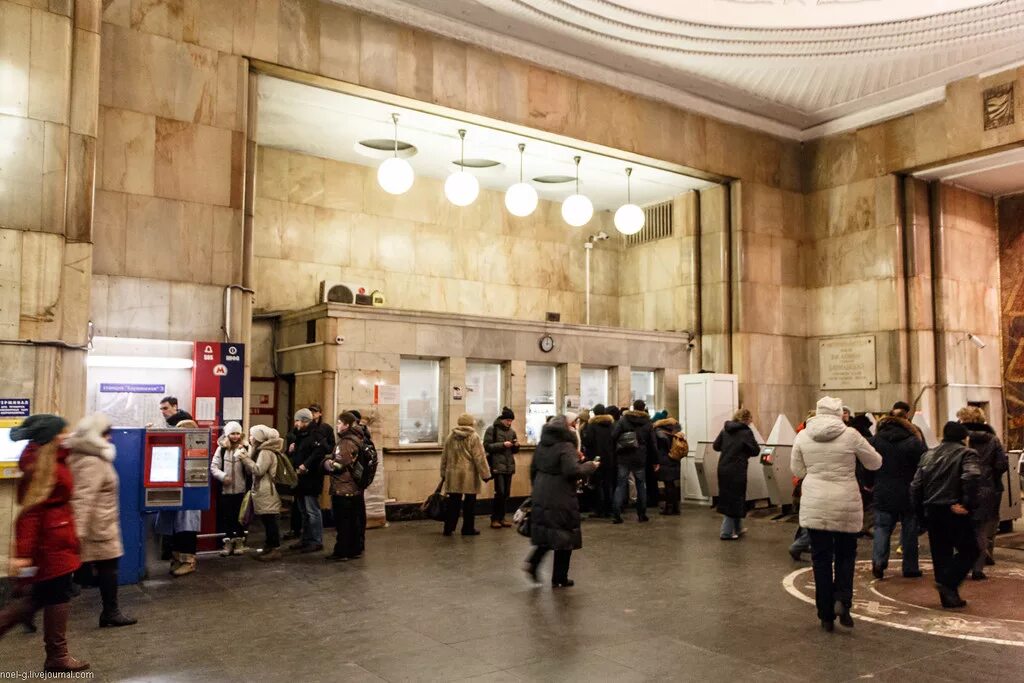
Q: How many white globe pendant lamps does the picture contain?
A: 5